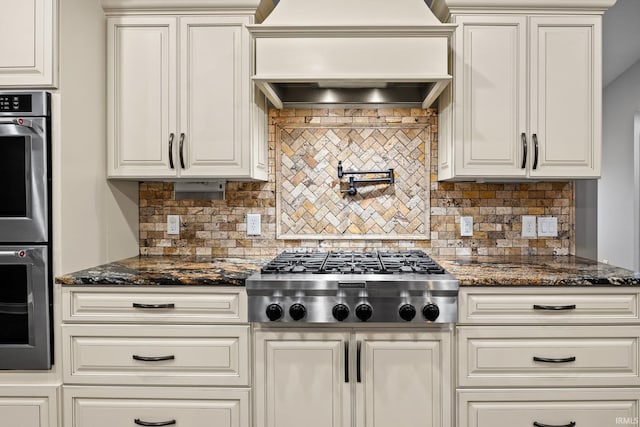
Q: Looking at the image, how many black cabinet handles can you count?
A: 12